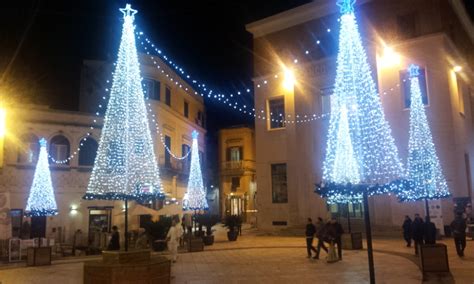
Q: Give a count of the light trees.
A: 6